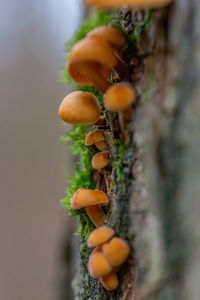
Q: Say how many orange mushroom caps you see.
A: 12